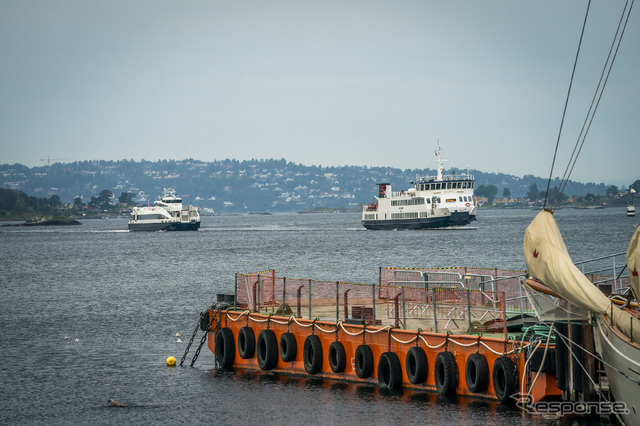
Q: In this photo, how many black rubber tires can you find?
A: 12